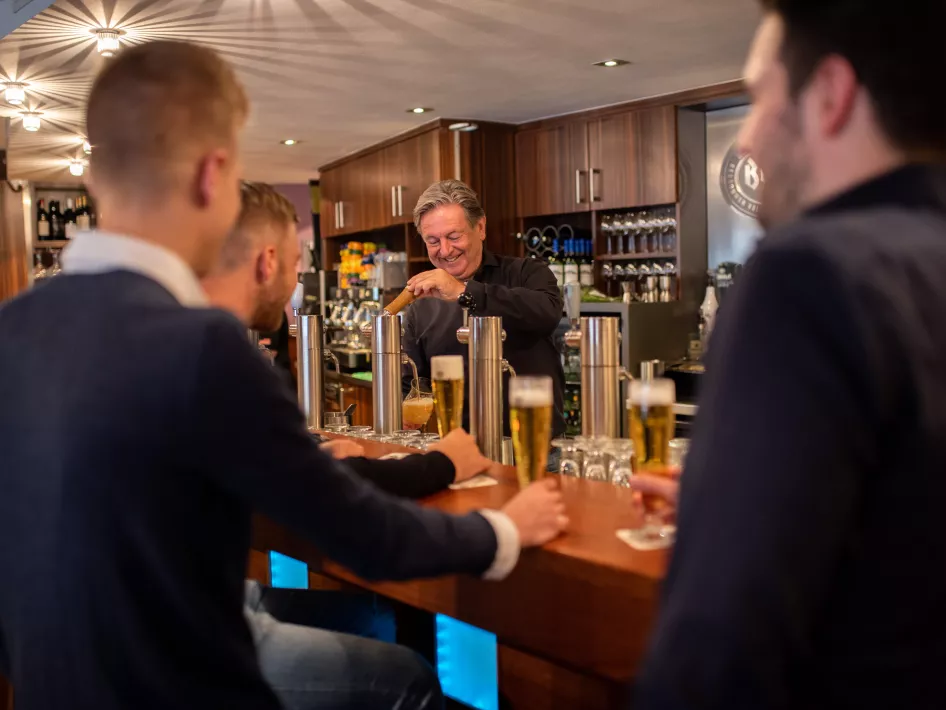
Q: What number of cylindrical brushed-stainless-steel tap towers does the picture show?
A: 4